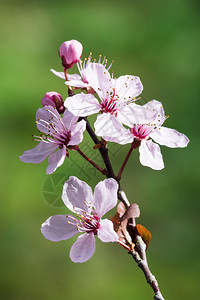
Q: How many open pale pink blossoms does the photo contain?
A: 5